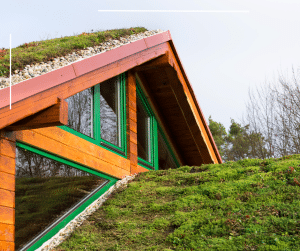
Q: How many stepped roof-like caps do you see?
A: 0